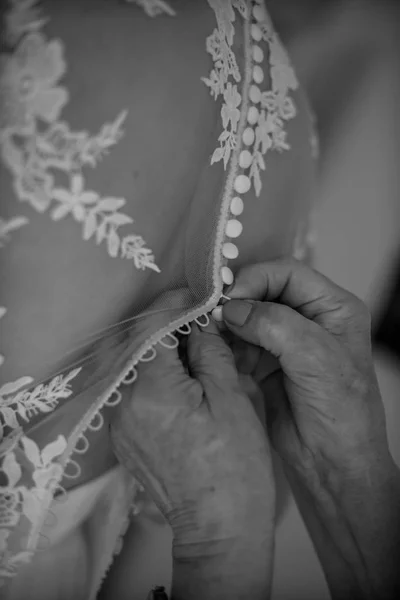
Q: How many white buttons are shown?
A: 14